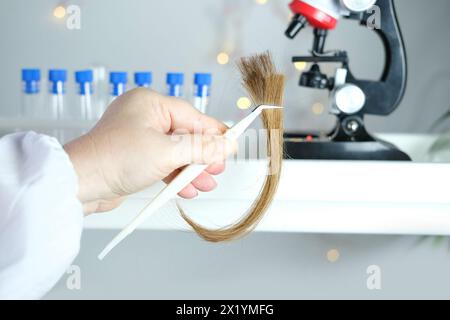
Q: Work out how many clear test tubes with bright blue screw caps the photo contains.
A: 7